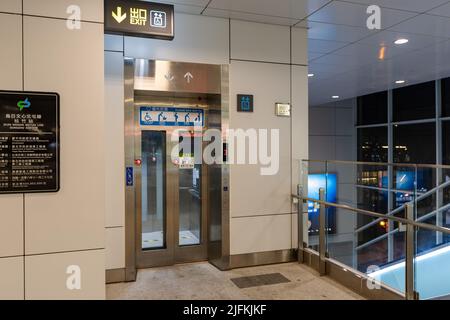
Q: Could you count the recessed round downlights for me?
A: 4